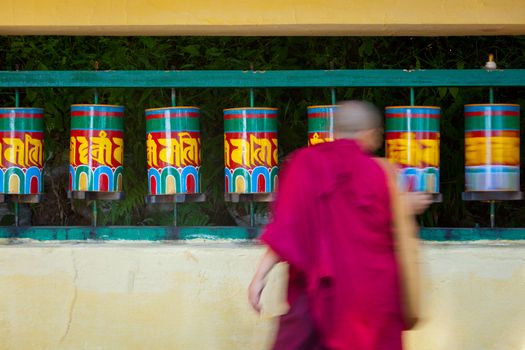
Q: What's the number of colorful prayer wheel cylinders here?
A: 7